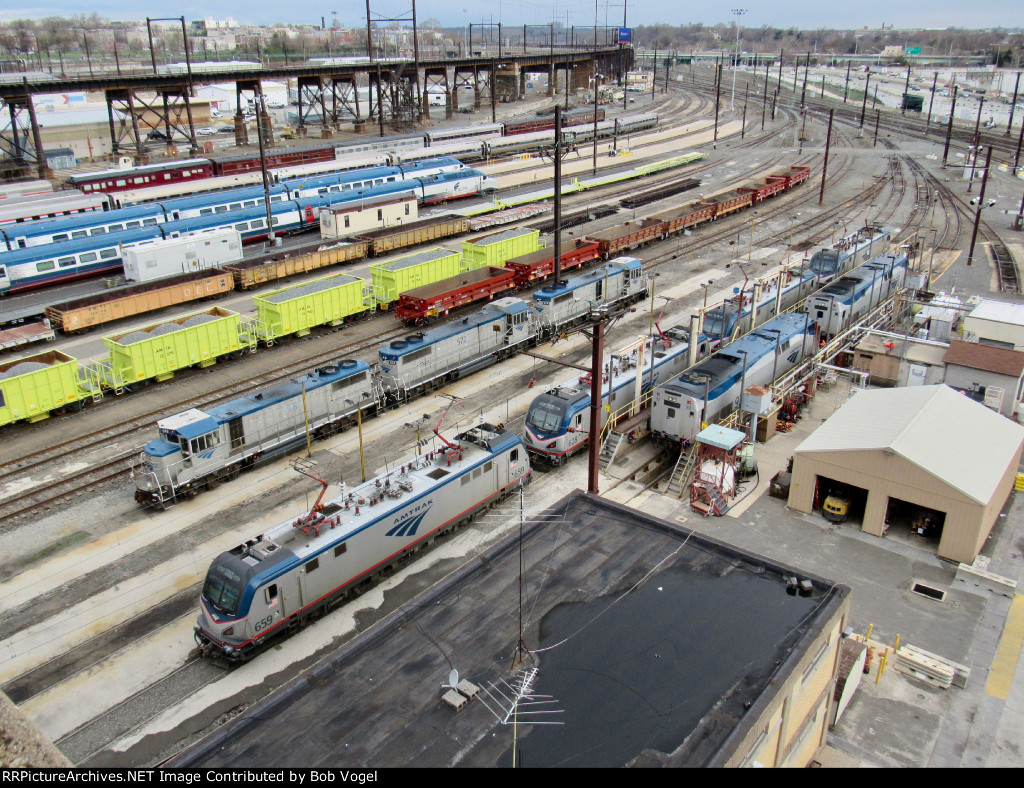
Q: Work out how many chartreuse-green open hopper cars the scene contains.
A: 5